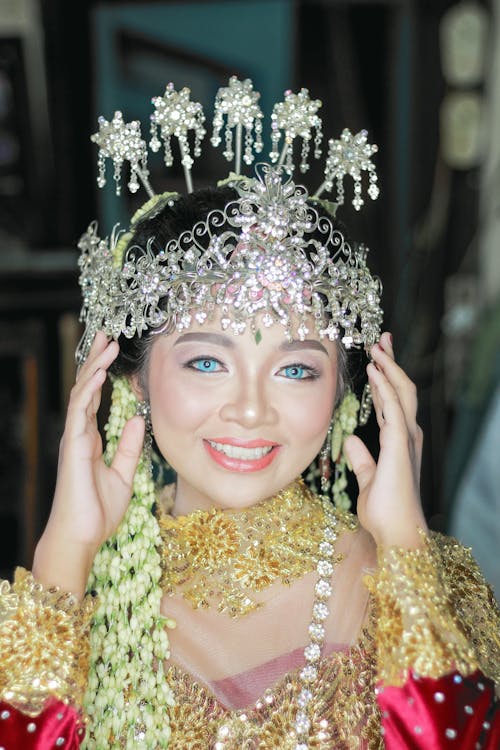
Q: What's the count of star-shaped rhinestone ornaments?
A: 5